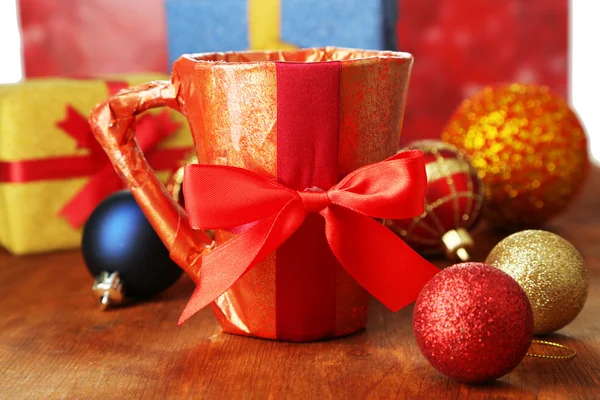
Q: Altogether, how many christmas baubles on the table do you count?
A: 5